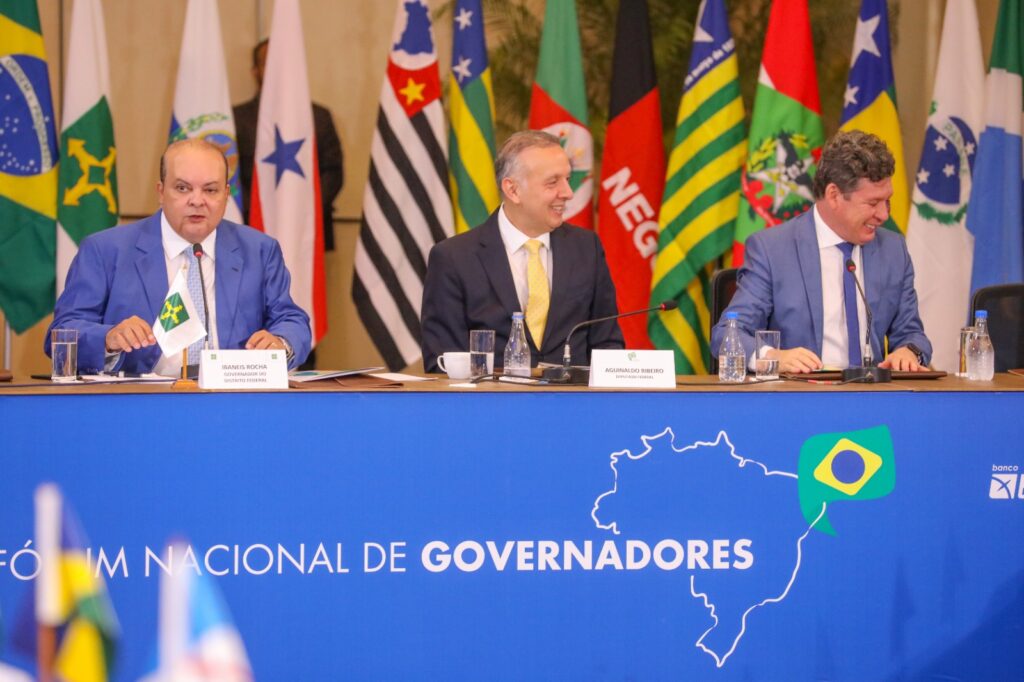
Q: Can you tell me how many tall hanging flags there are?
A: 13